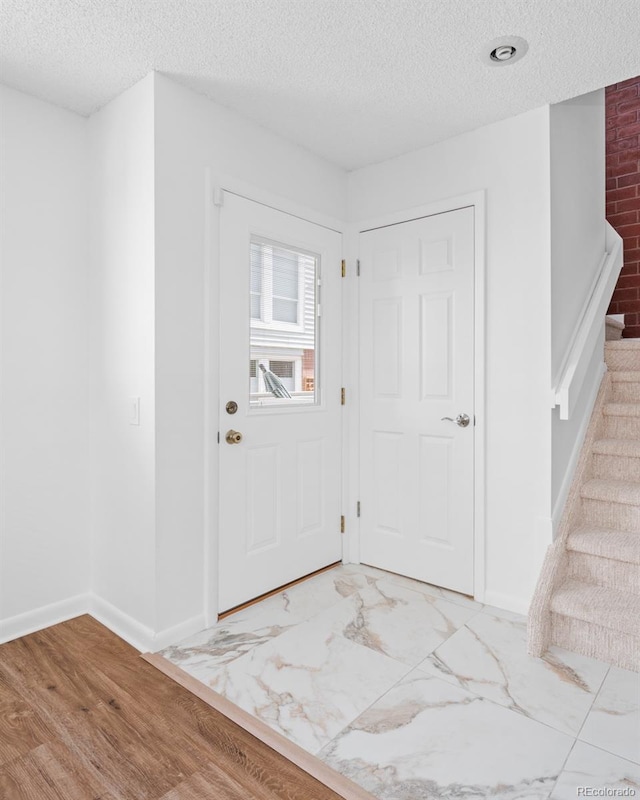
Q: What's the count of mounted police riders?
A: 0